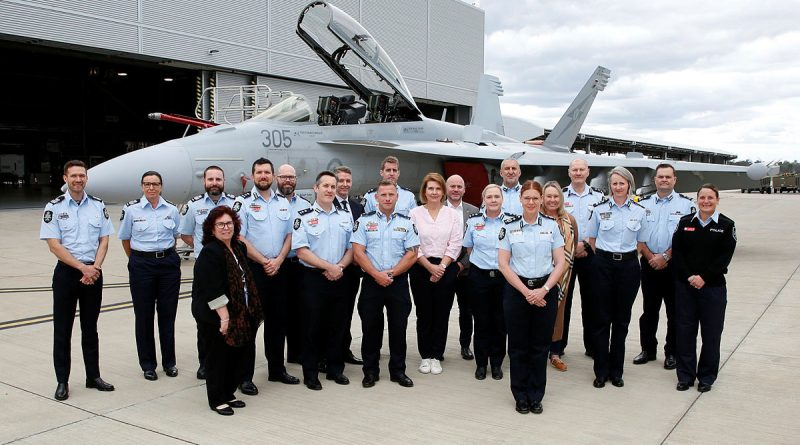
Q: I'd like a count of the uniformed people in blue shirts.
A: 14